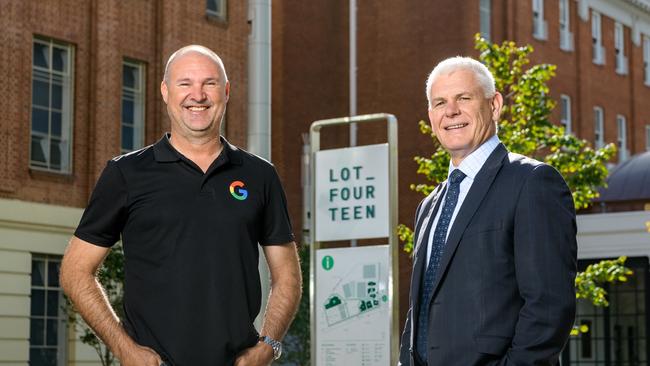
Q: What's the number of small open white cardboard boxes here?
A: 0